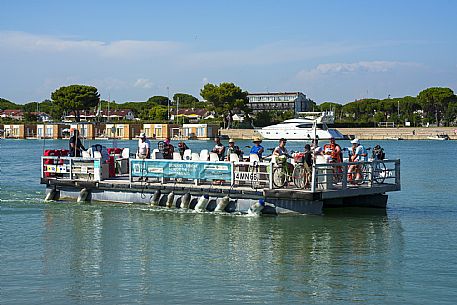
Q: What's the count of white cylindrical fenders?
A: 8